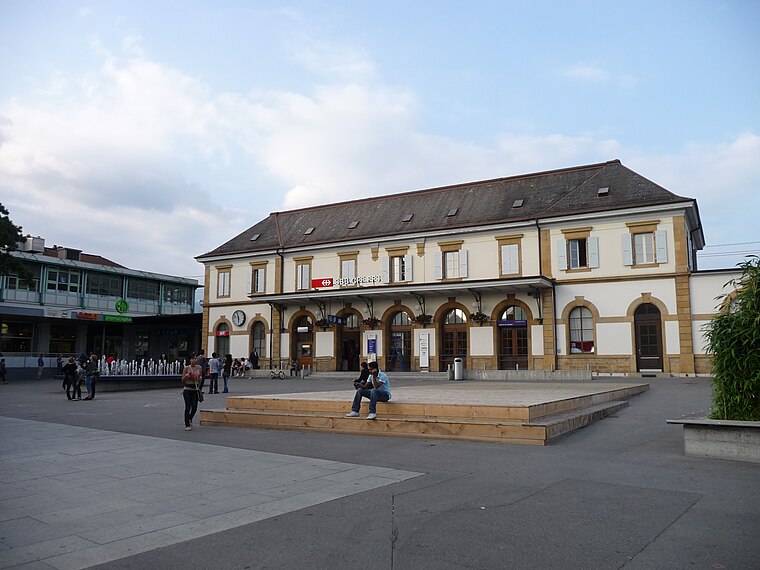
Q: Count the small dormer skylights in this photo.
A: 7